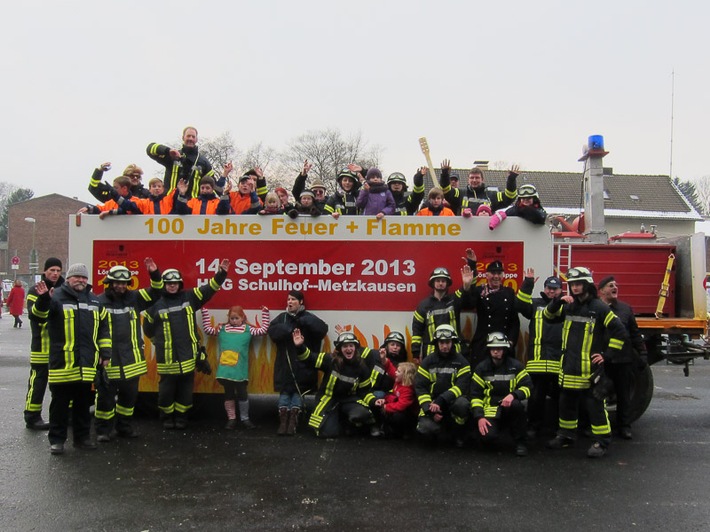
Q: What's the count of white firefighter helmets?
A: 11